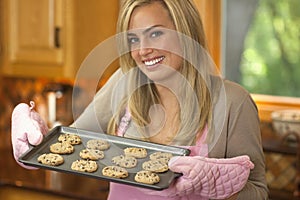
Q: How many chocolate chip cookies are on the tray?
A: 12